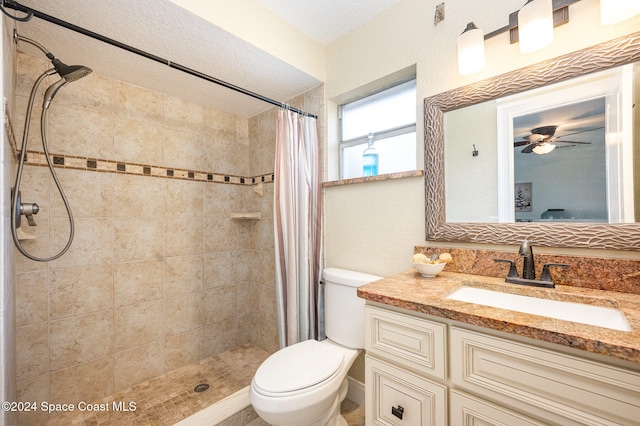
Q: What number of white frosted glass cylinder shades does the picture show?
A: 3